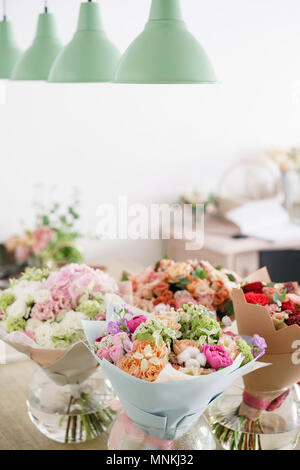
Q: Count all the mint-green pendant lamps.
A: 4